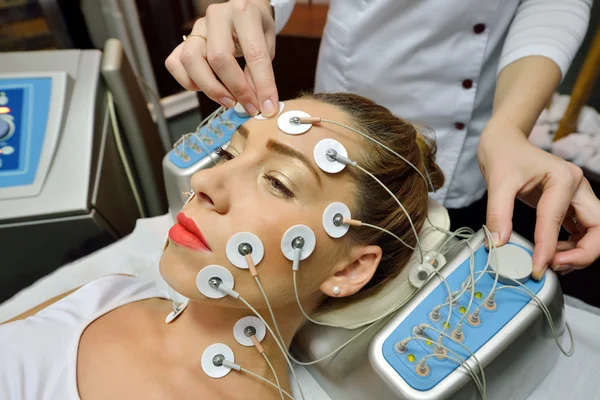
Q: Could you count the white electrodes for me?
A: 10